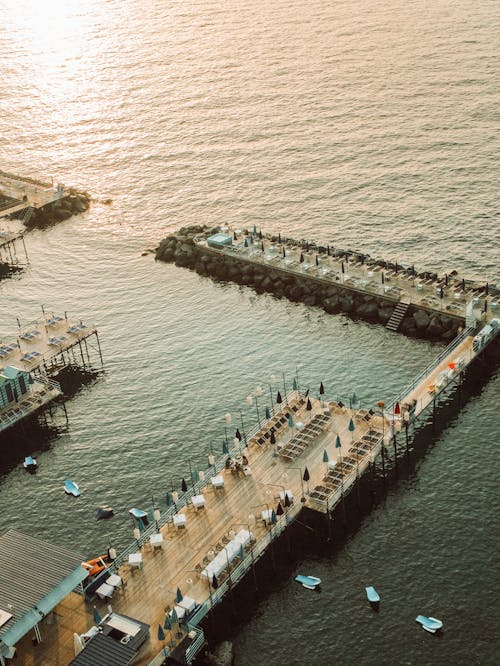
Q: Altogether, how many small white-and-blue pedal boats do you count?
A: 6